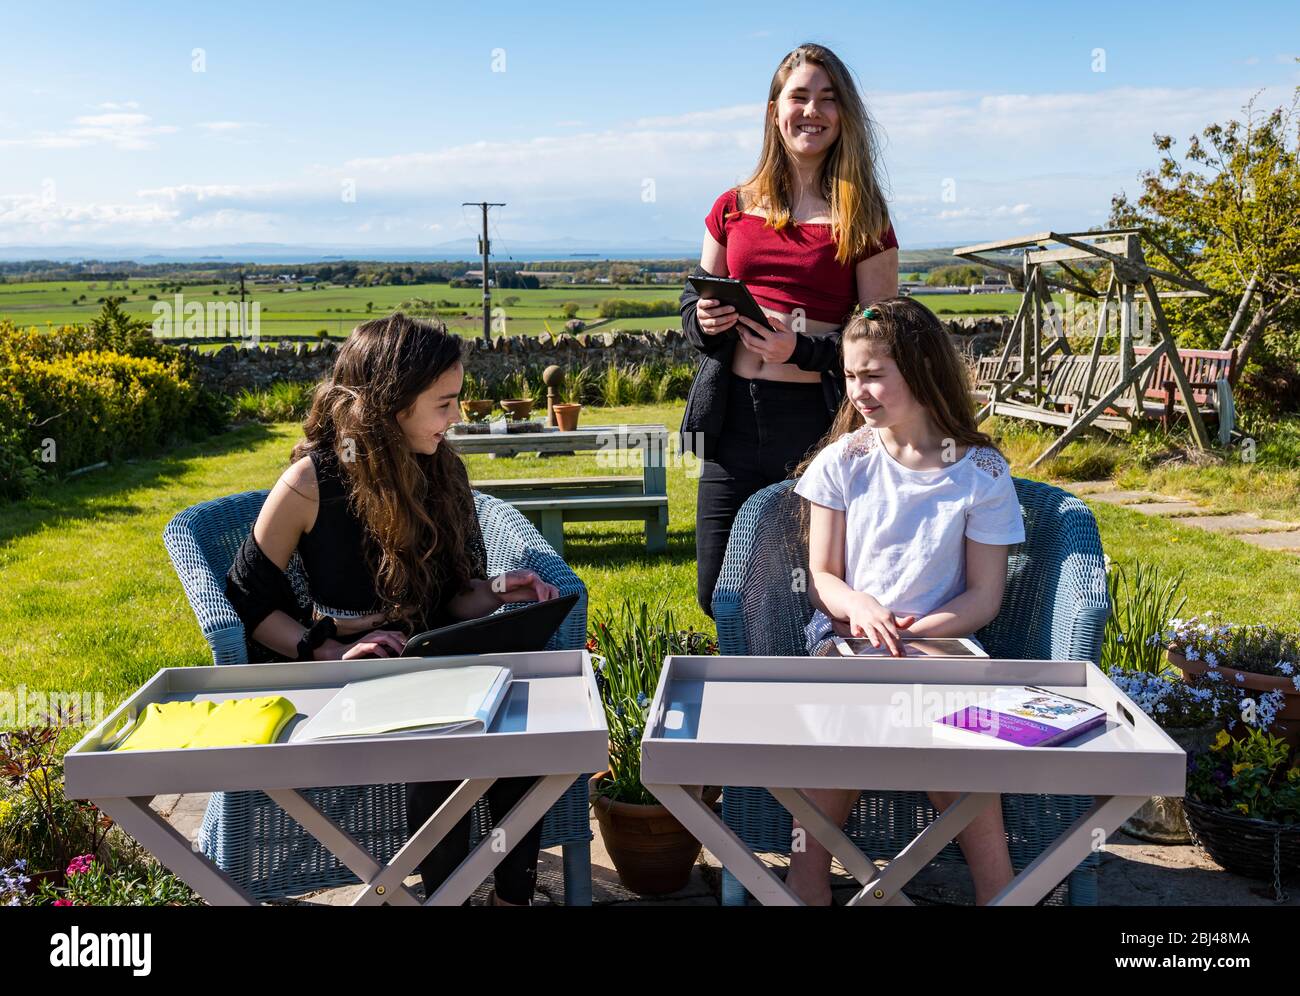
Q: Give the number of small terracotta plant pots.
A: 3